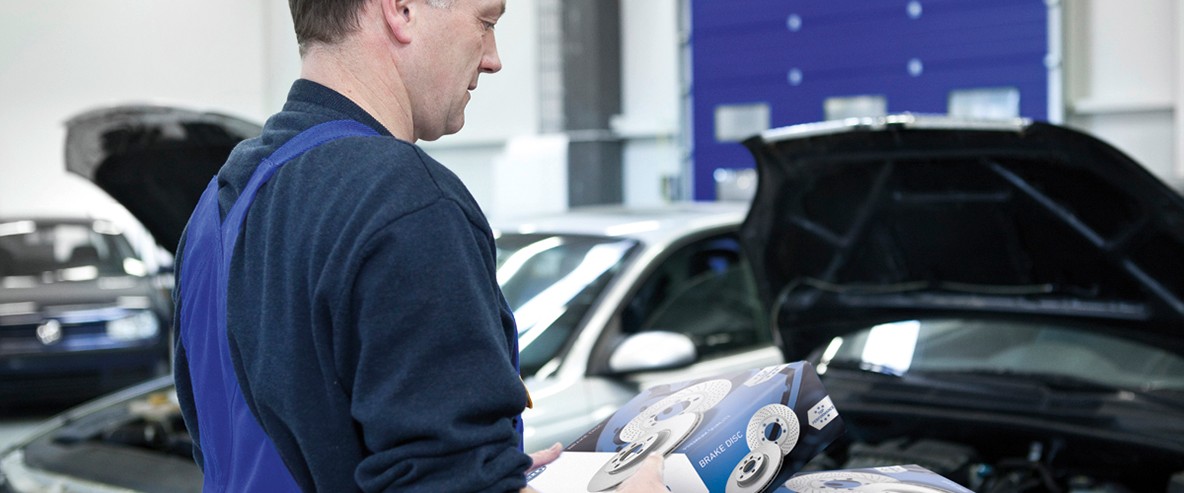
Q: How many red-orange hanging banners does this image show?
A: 0